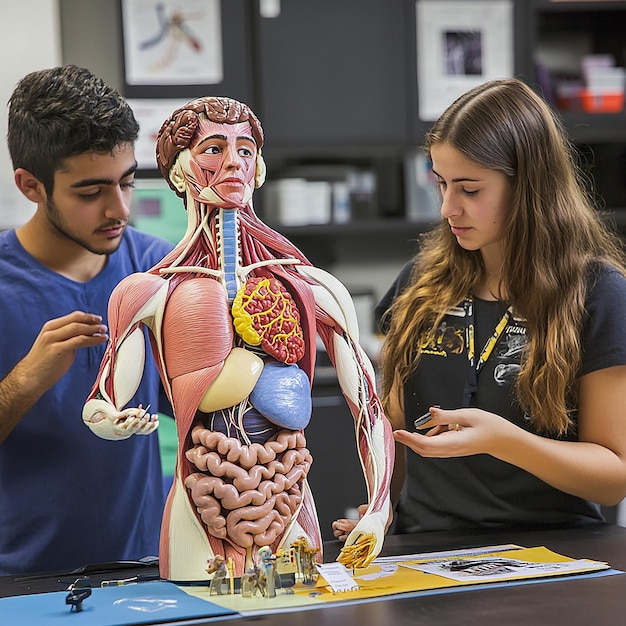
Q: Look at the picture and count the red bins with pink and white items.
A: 1